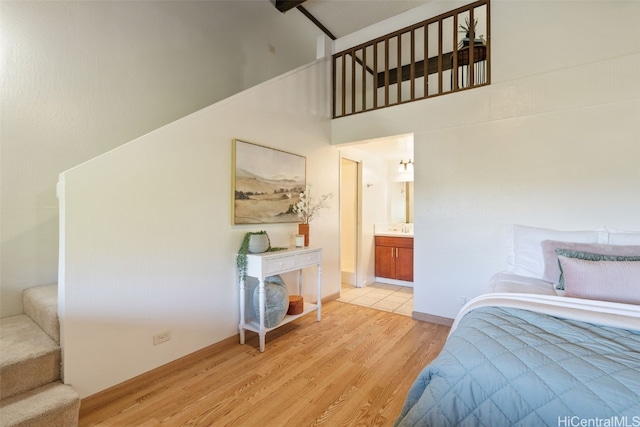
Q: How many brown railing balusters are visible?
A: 13